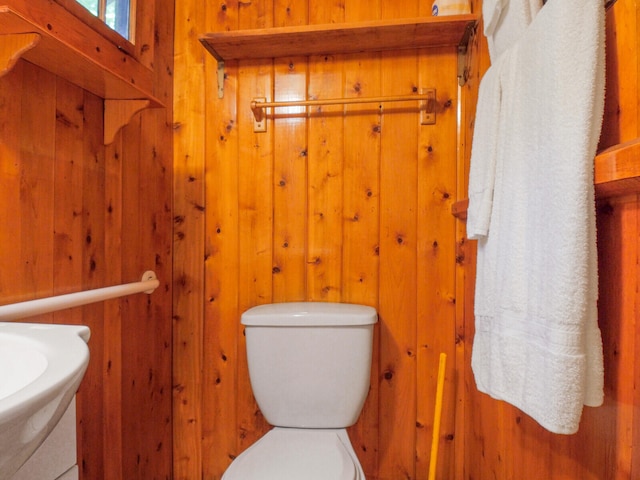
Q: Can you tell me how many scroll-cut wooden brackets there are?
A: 2